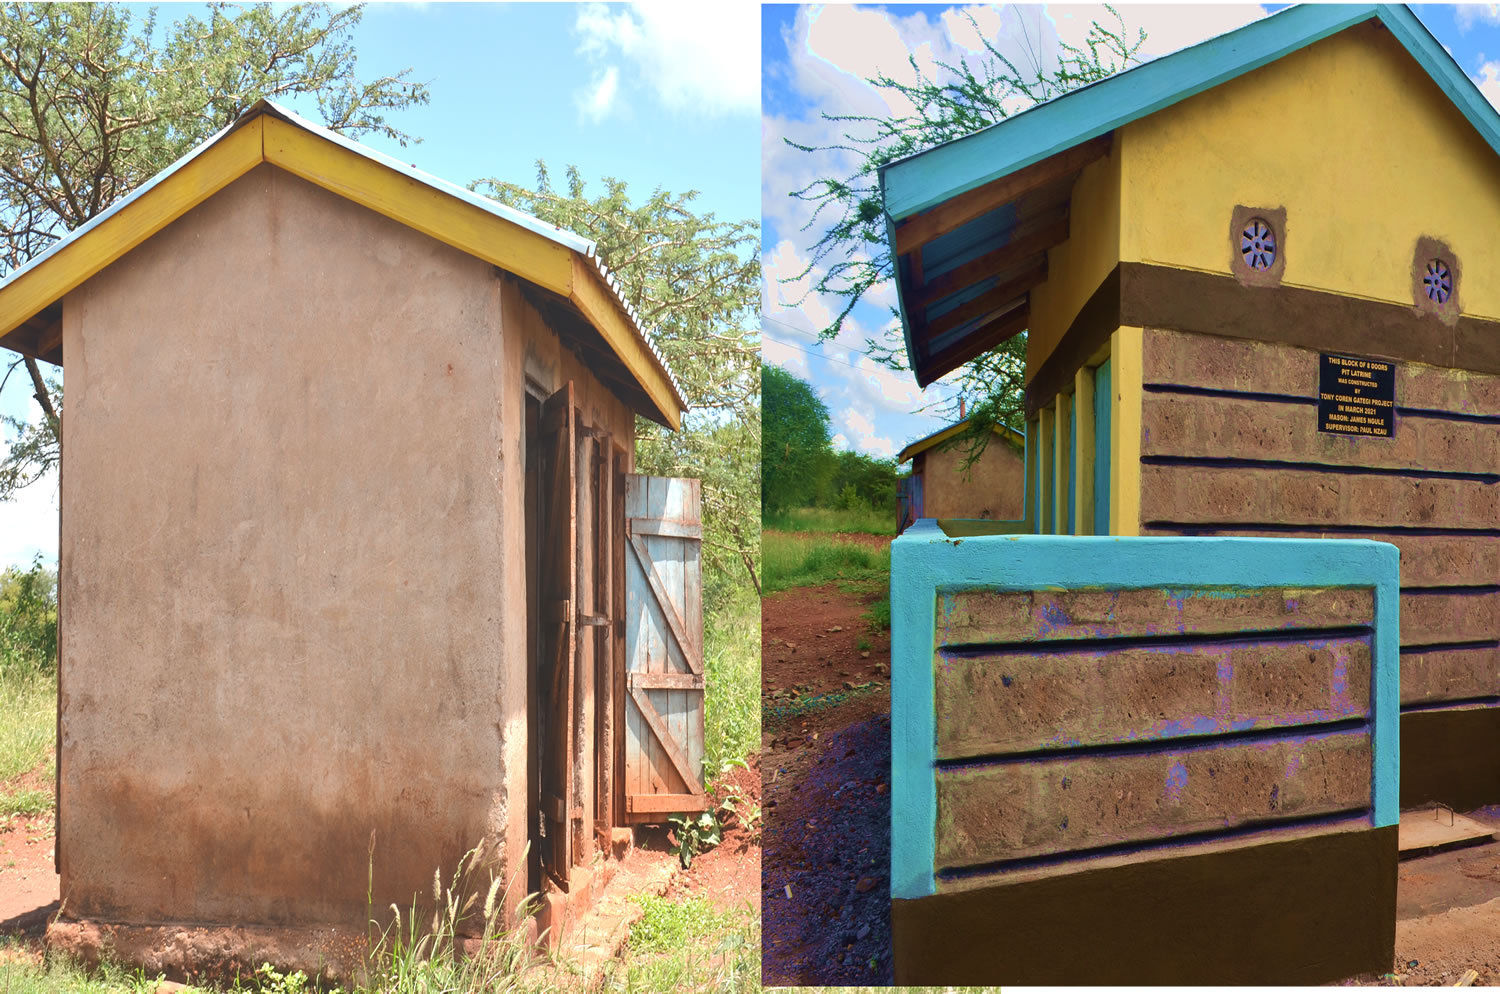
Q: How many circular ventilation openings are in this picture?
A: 2